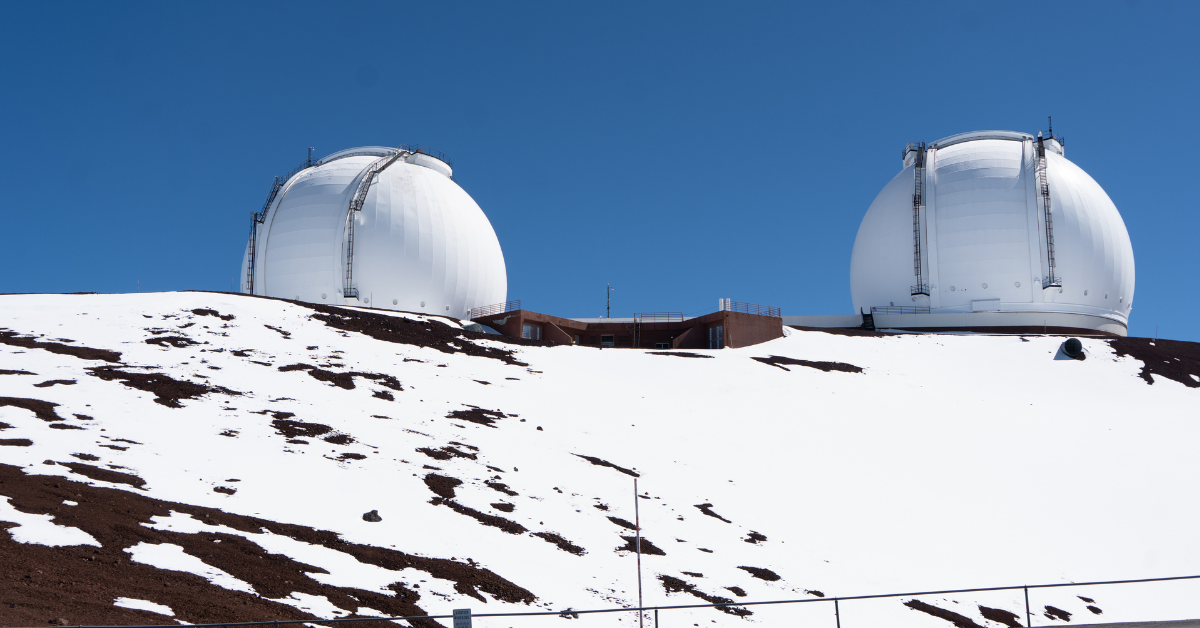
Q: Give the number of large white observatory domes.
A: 2